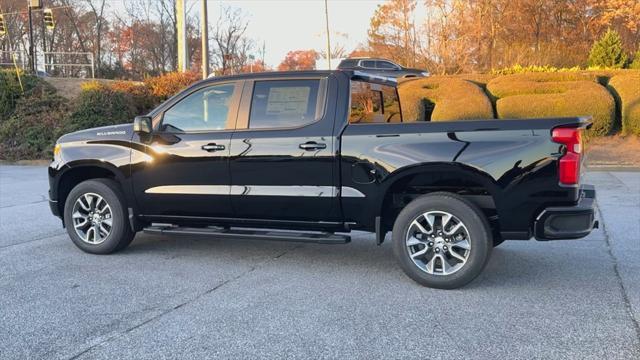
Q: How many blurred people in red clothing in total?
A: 0